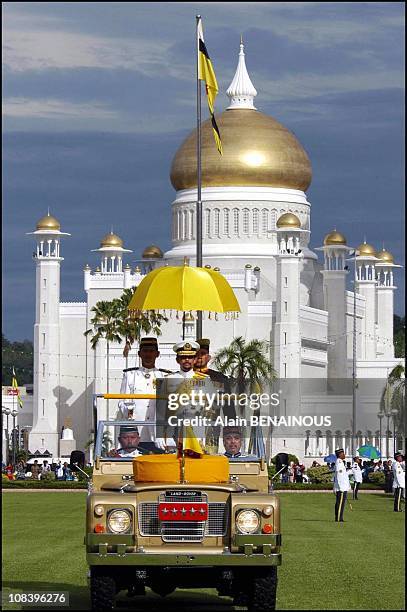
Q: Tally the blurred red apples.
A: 0